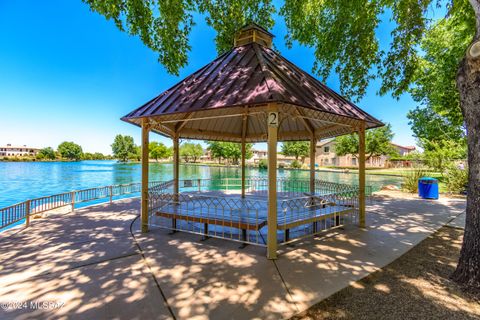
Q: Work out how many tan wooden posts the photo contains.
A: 6